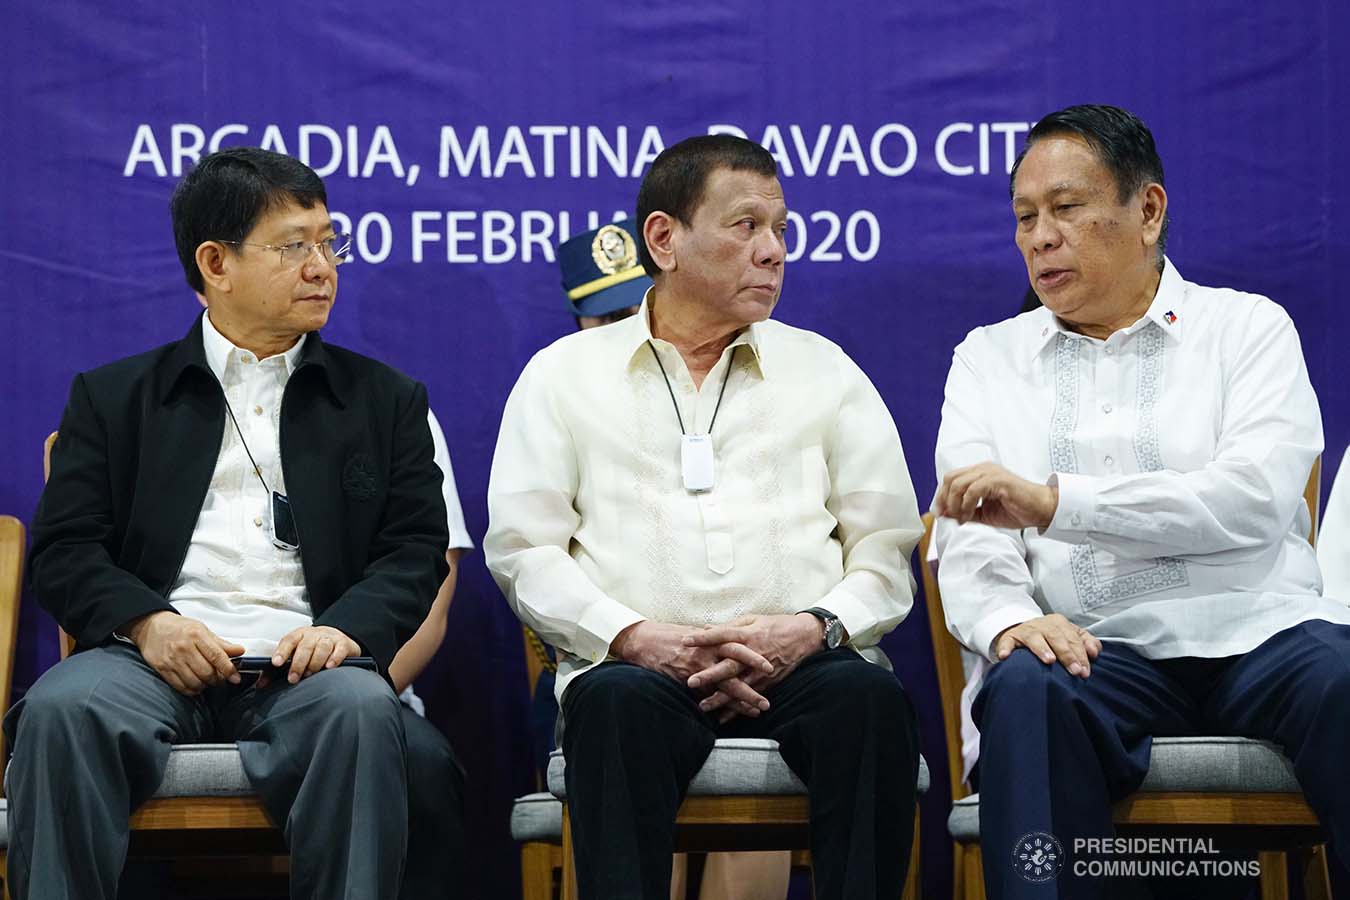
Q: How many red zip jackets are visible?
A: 0